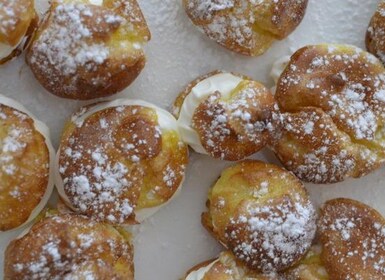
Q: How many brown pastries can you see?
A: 12